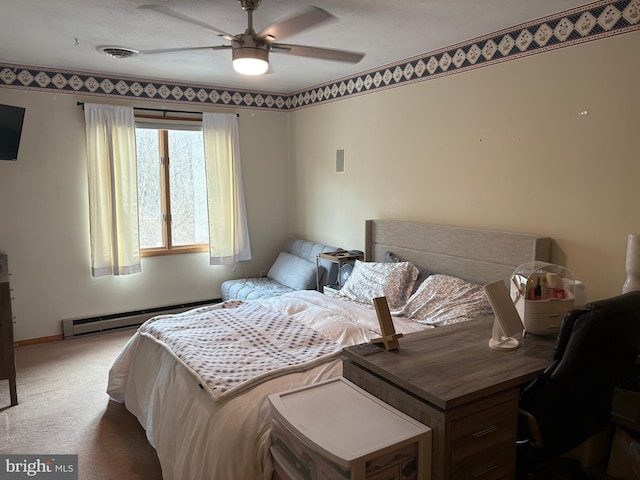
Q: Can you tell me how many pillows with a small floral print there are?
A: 2